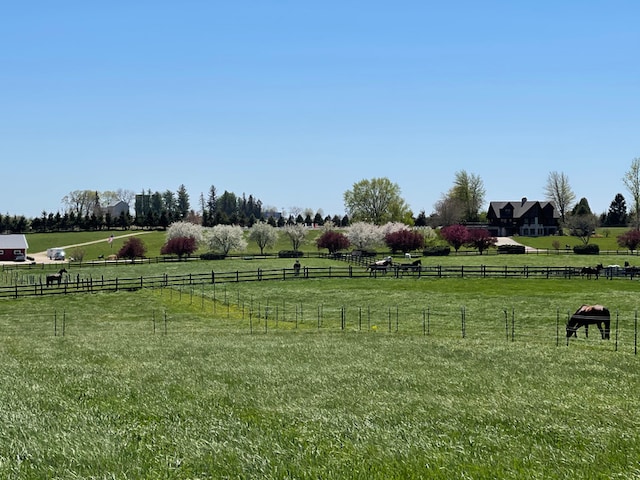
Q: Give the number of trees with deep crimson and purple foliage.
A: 7